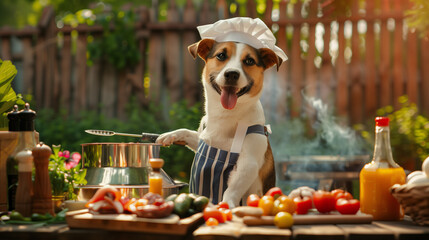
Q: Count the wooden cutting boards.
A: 2